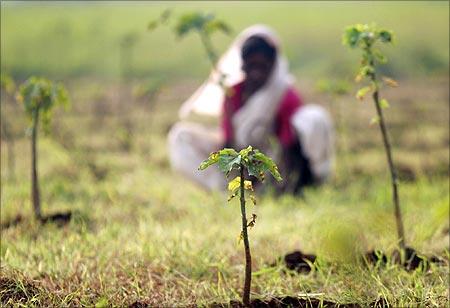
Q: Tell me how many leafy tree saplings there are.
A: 4